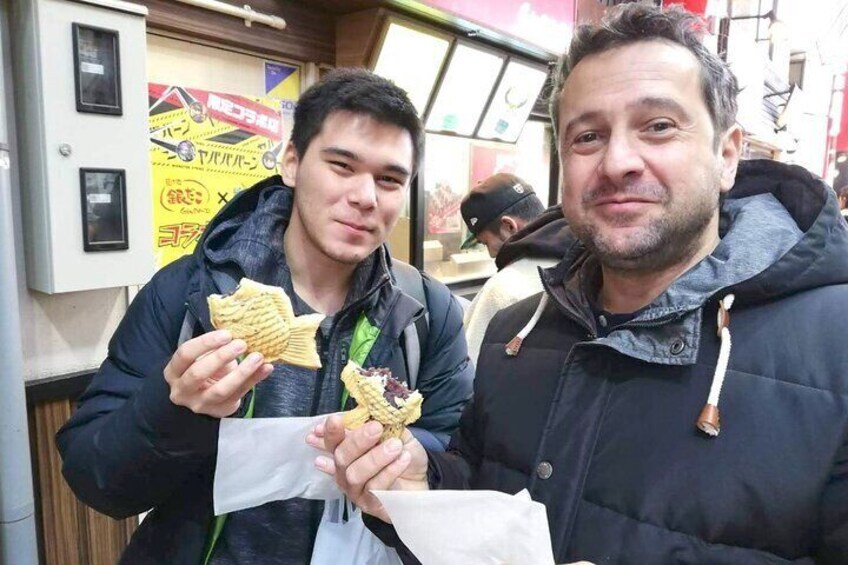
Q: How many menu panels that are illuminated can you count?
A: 3